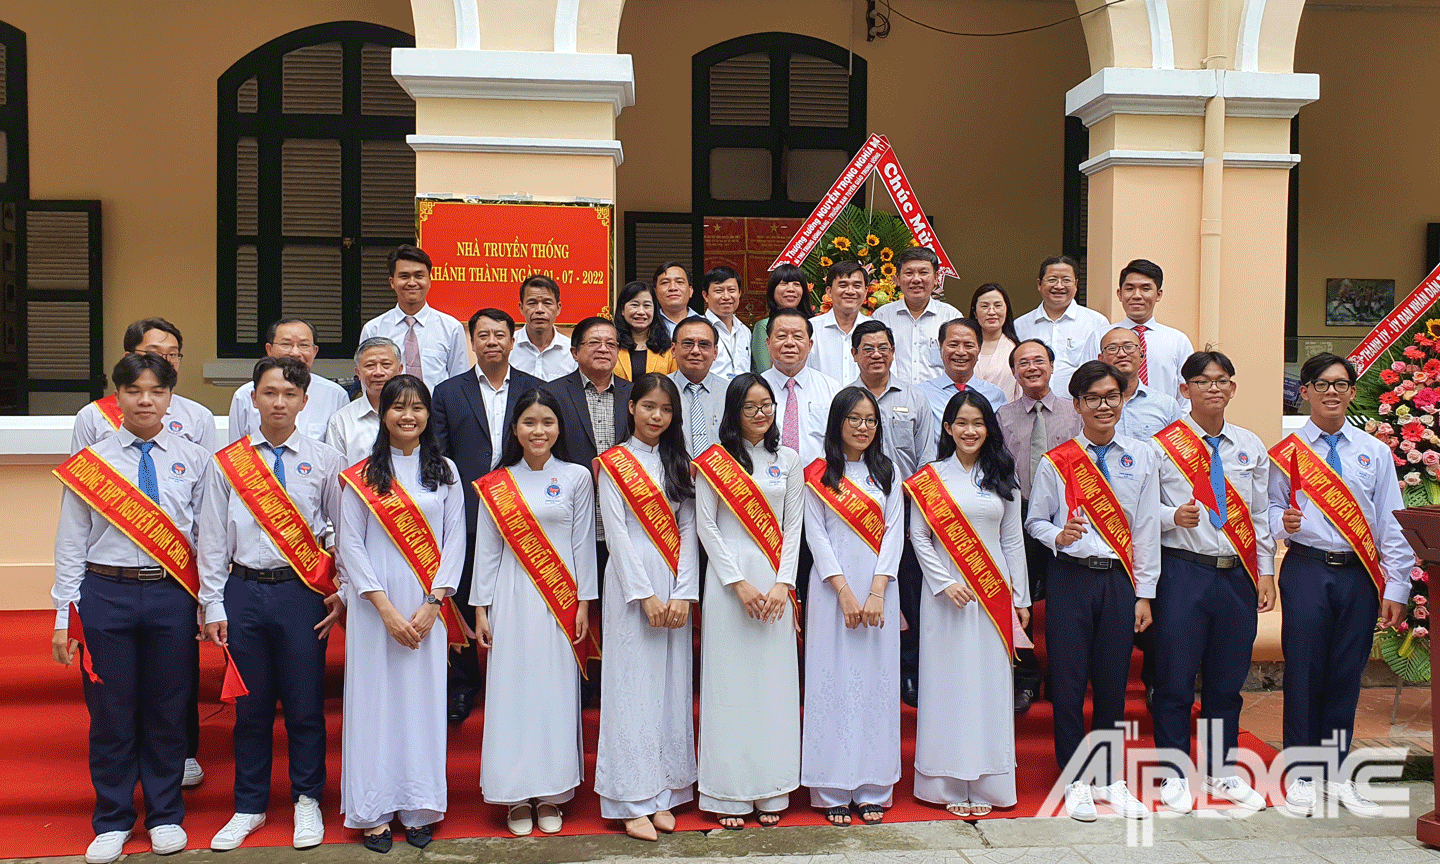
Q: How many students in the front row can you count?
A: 11